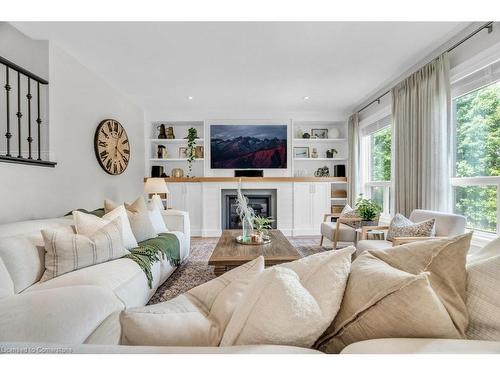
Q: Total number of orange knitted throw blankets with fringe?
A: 0